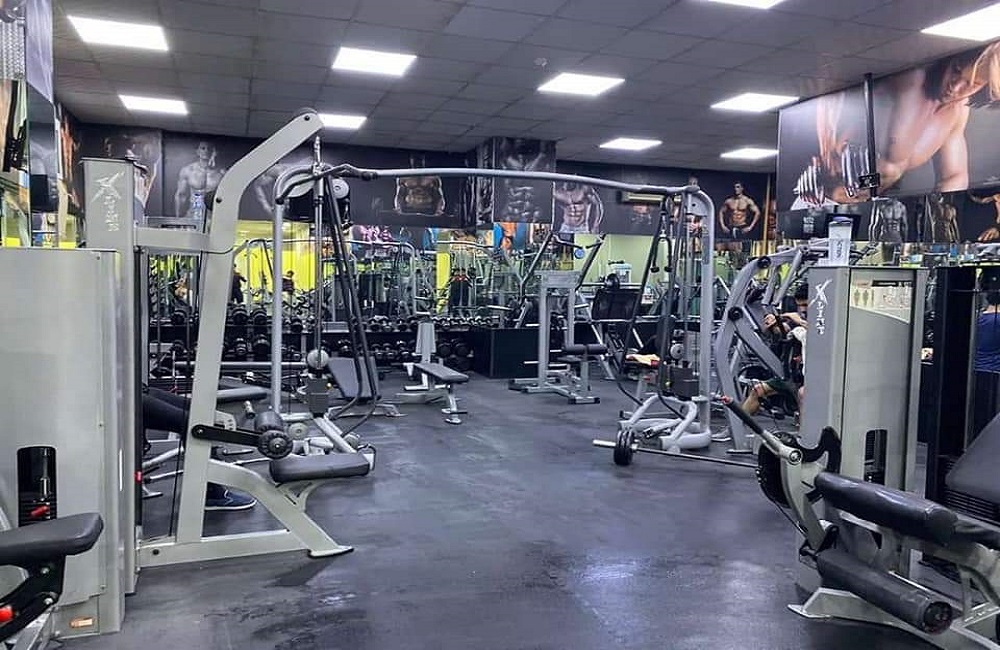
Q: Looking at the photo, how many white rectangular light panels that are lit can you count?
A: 10